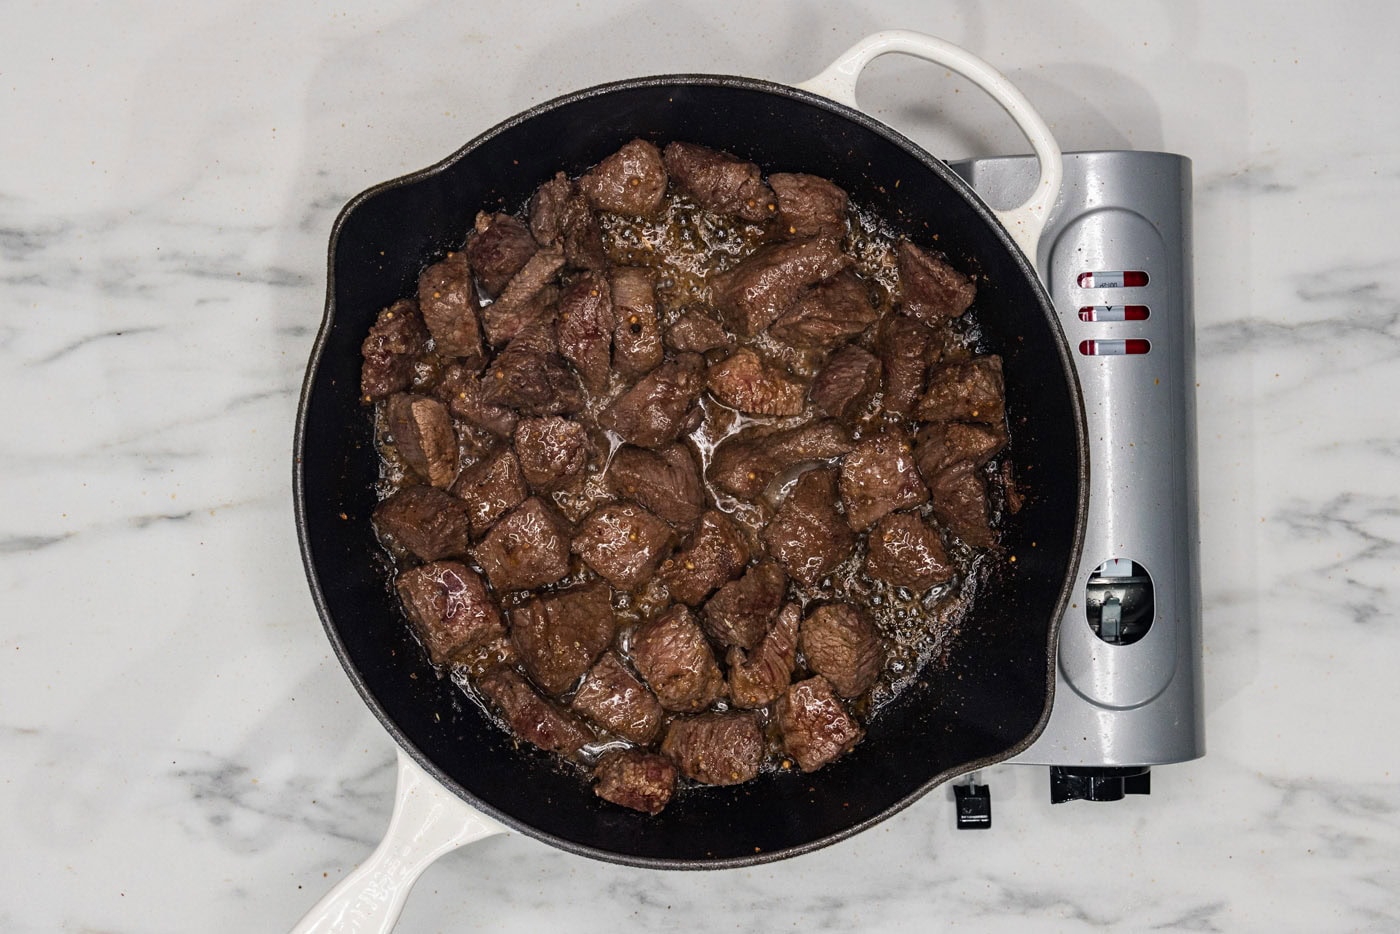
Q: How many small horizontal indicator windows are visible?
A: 3